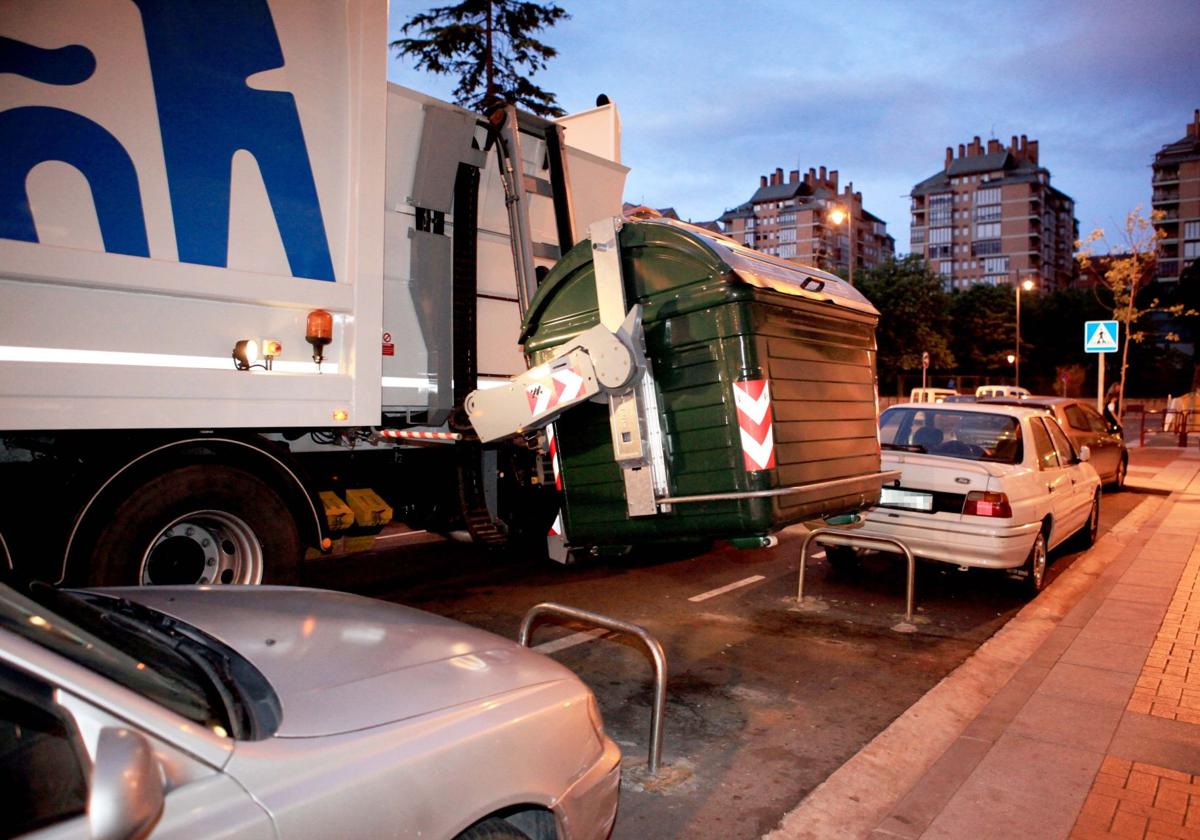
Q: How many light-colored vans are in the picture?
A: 2